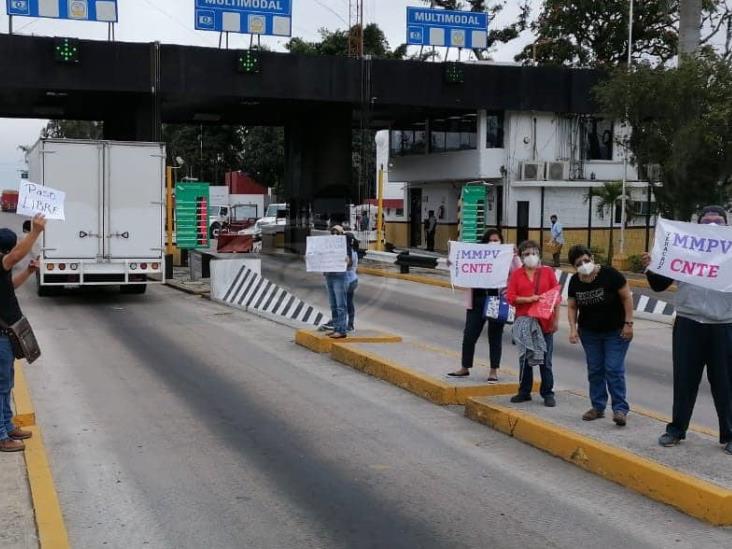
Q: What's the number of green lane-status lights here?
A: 3